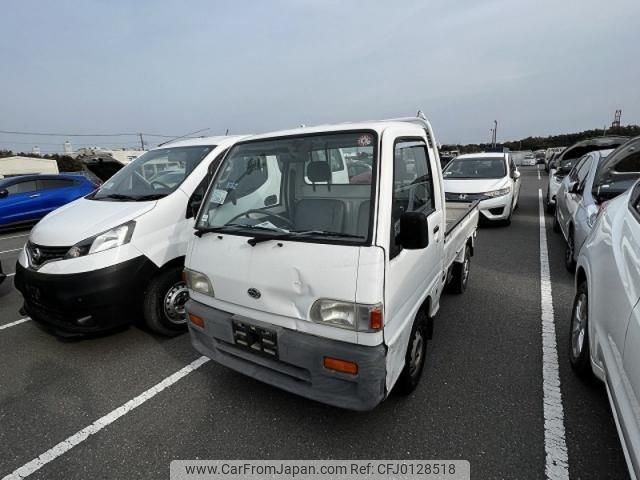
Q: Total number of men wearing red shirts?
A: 0